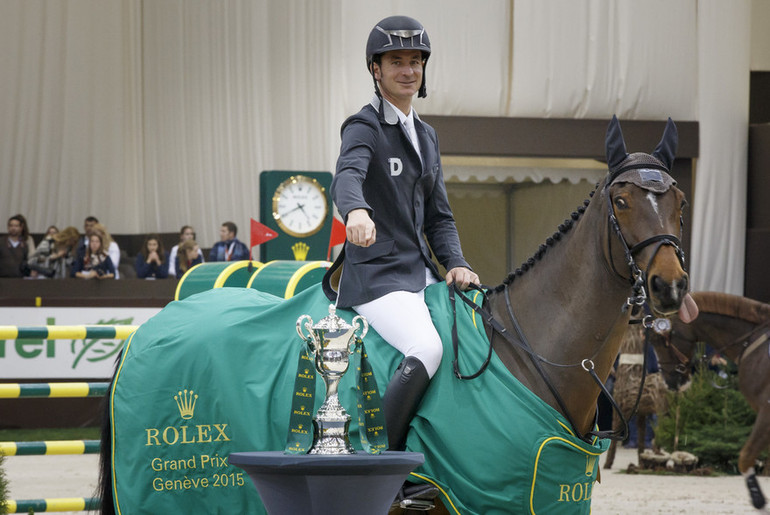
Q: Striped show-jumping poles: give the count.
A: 4